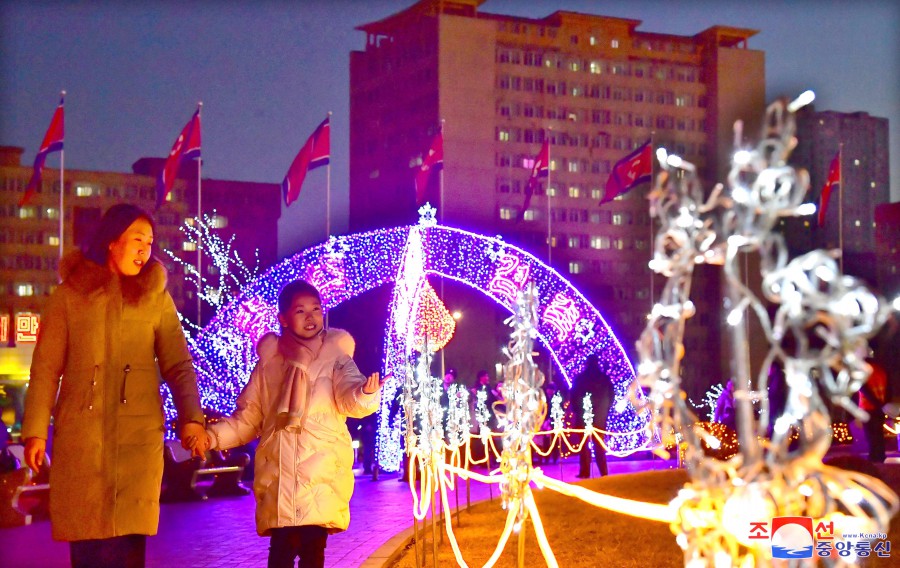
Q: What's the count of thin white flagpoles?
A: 7